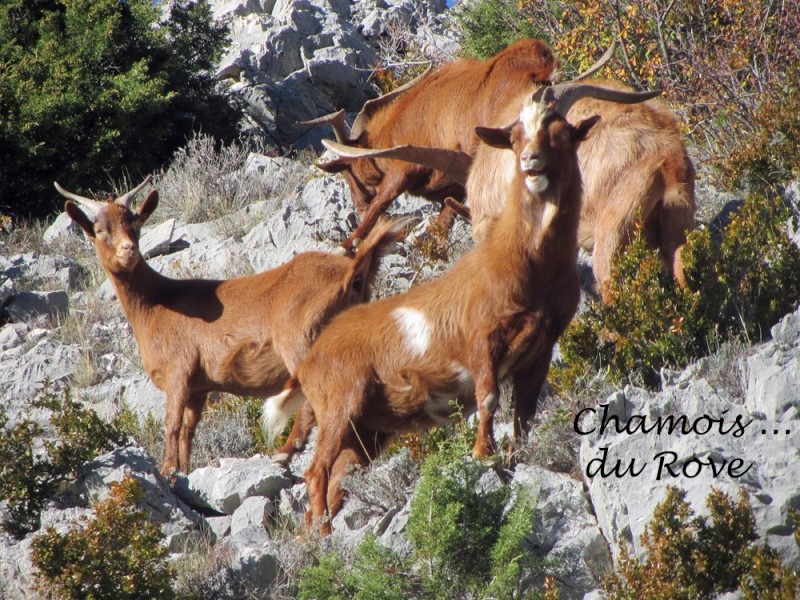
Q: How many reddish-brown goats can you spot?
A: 4